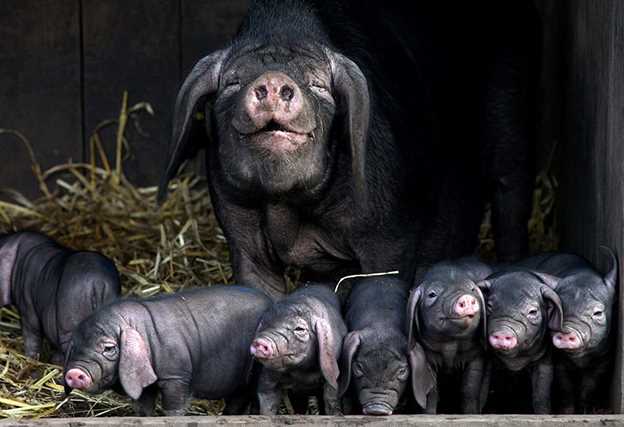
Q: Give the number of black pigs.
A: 8